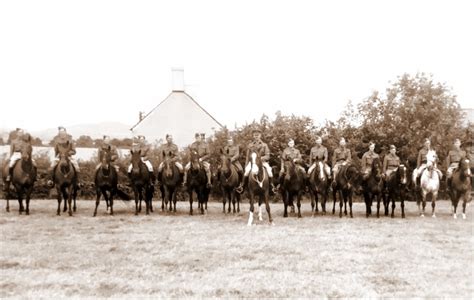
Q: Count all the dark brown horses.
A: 14